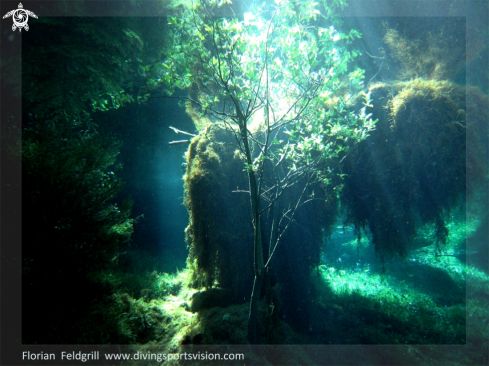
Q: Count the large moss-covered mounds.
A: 2